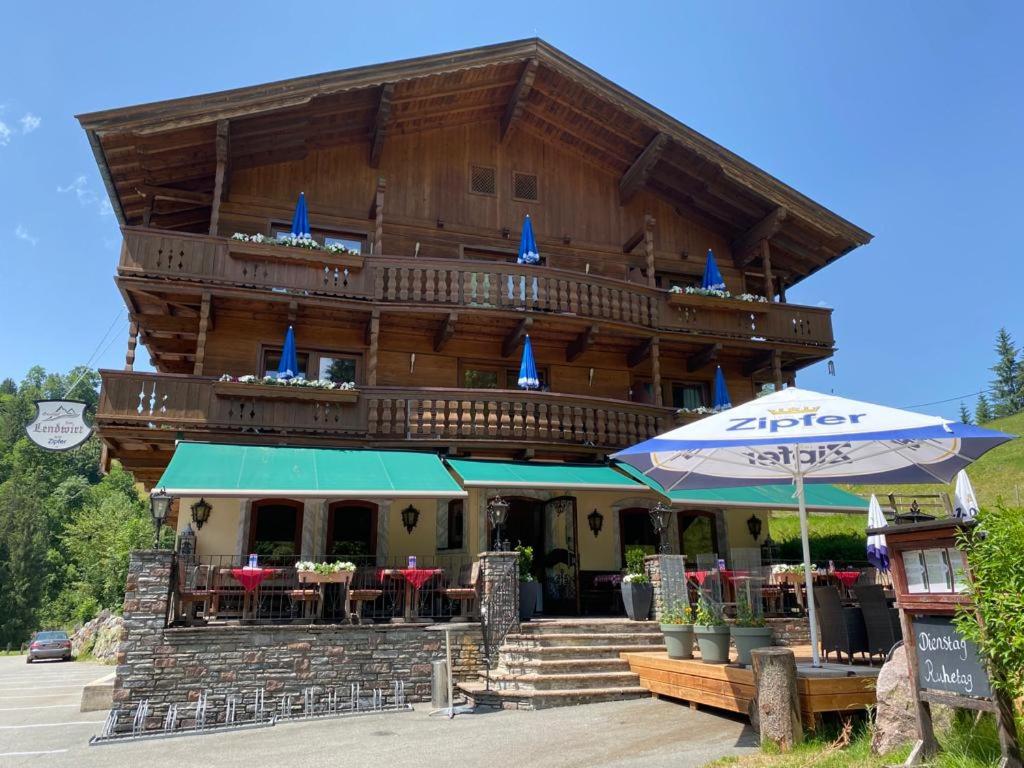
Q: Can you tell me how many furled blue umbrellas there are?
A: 6